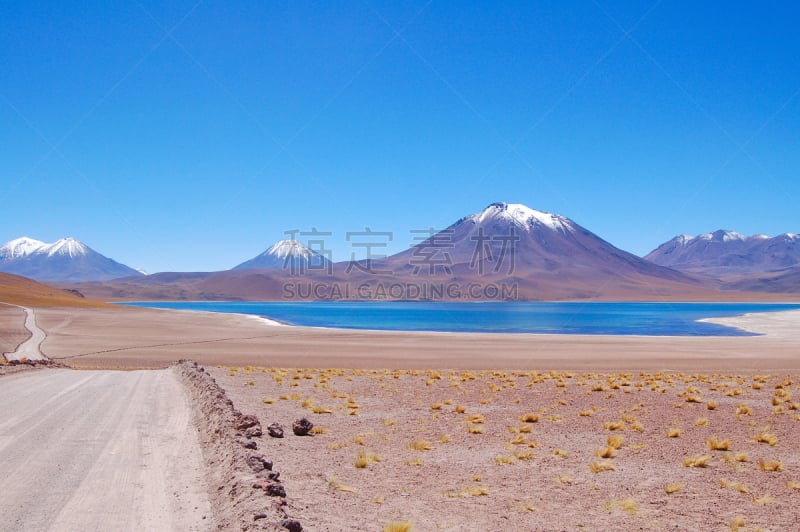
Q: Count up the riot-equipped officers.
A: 0